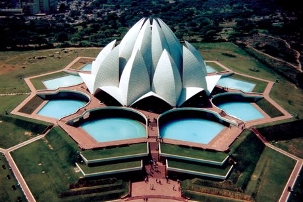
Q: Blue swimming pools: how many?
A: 8